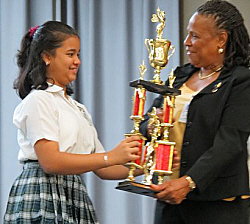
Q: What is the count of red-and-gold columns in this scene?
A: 4